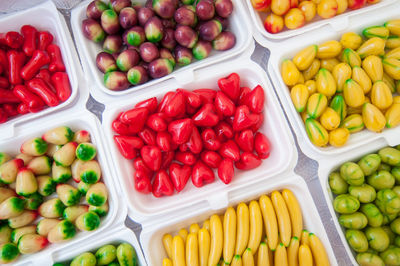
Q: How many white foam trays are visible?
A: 9